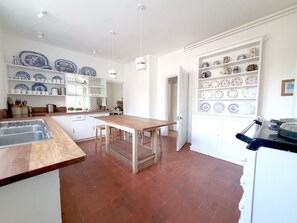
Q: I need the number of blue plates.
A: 8